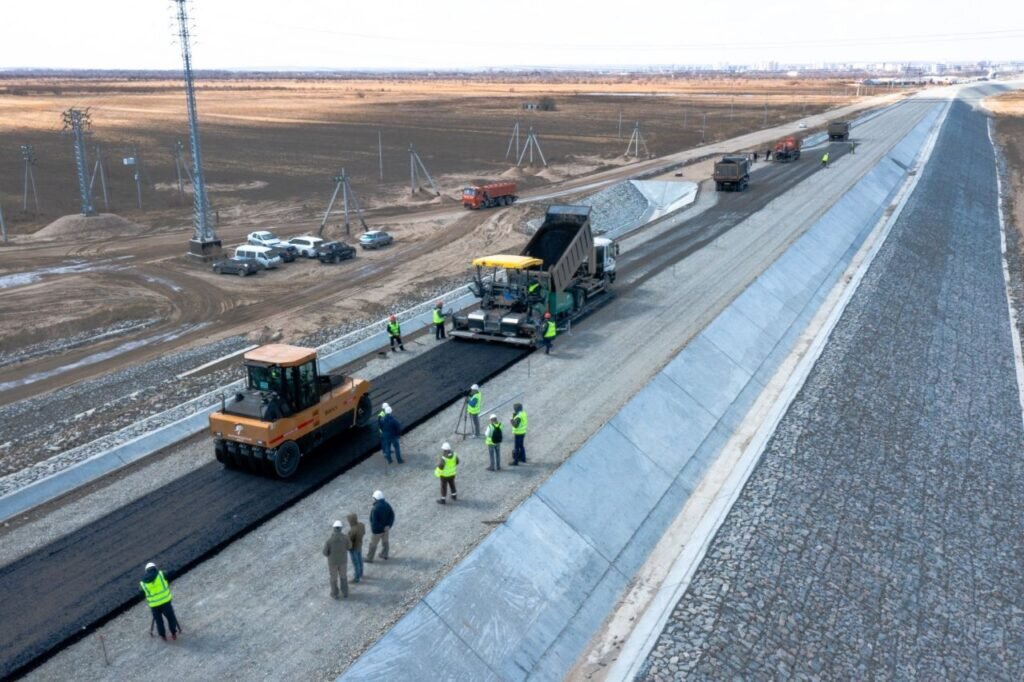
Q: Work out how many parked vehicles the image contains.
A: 7